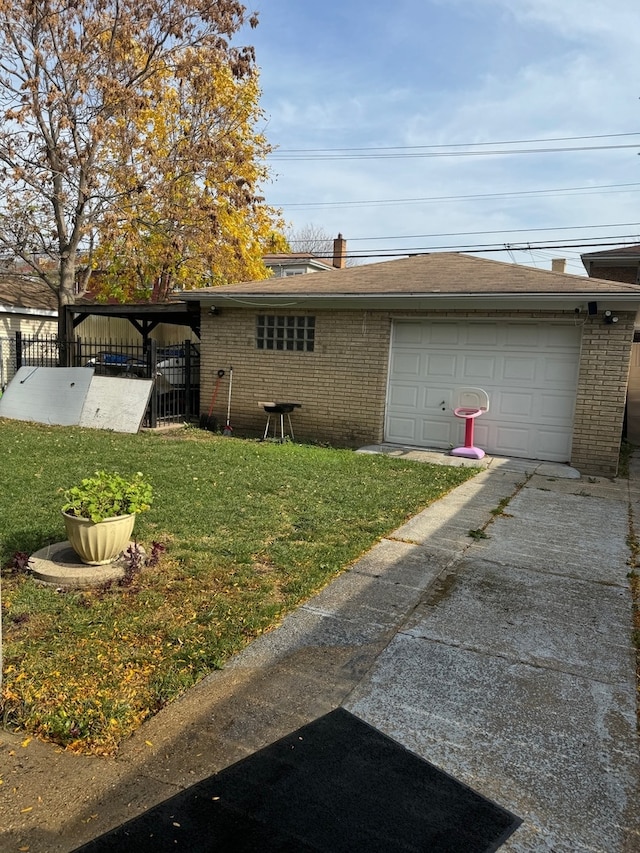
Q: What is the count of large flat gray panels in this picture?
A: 2